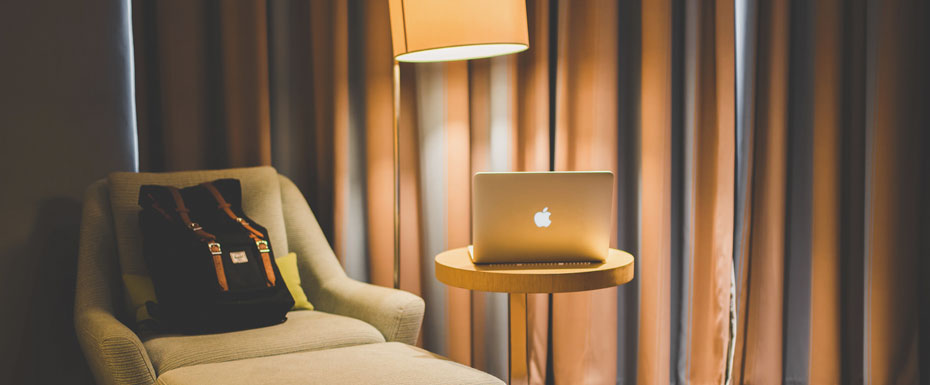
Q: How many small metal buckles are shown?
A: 4